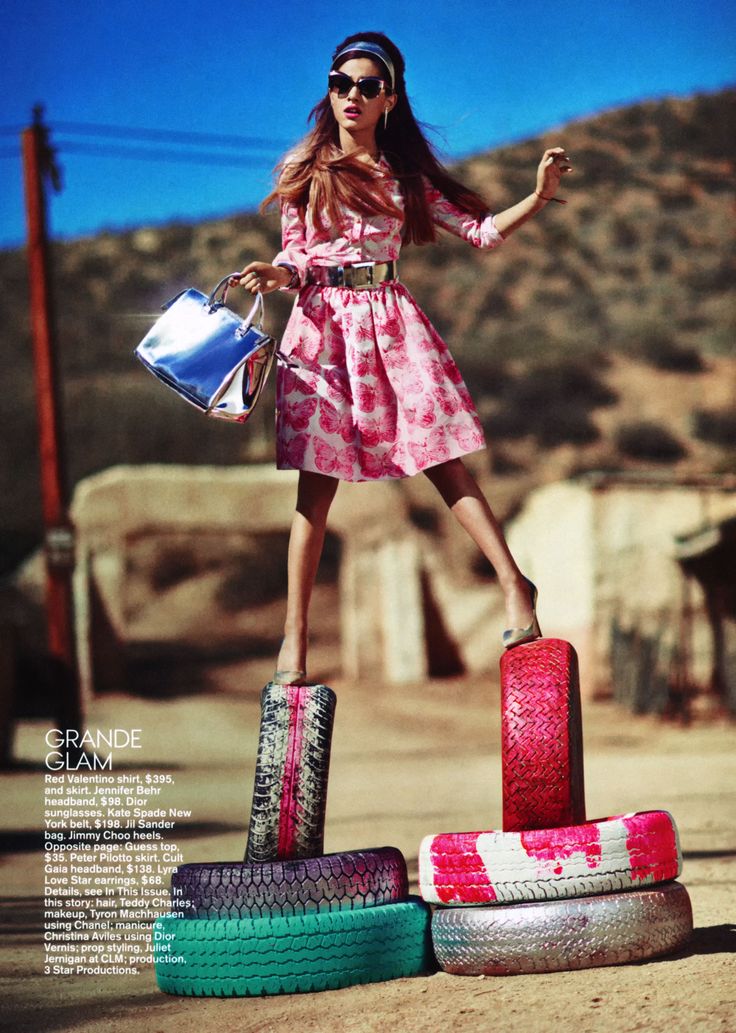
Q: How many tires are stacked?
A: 6